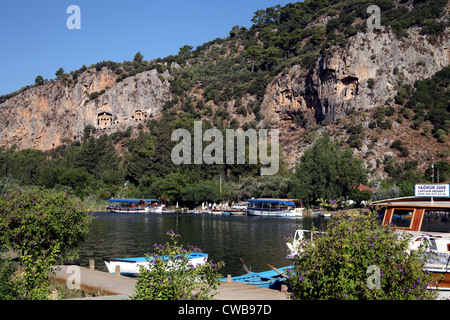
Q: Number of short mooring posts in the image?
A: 4